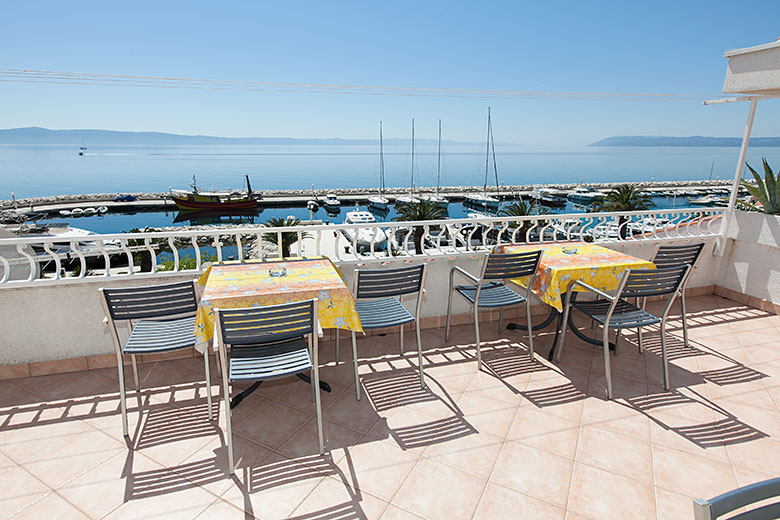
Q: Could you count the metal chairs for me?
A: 7